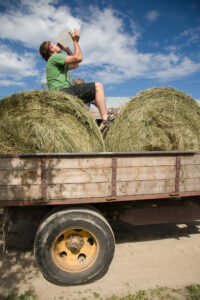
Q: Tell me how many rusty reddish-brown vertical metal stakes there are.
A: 3